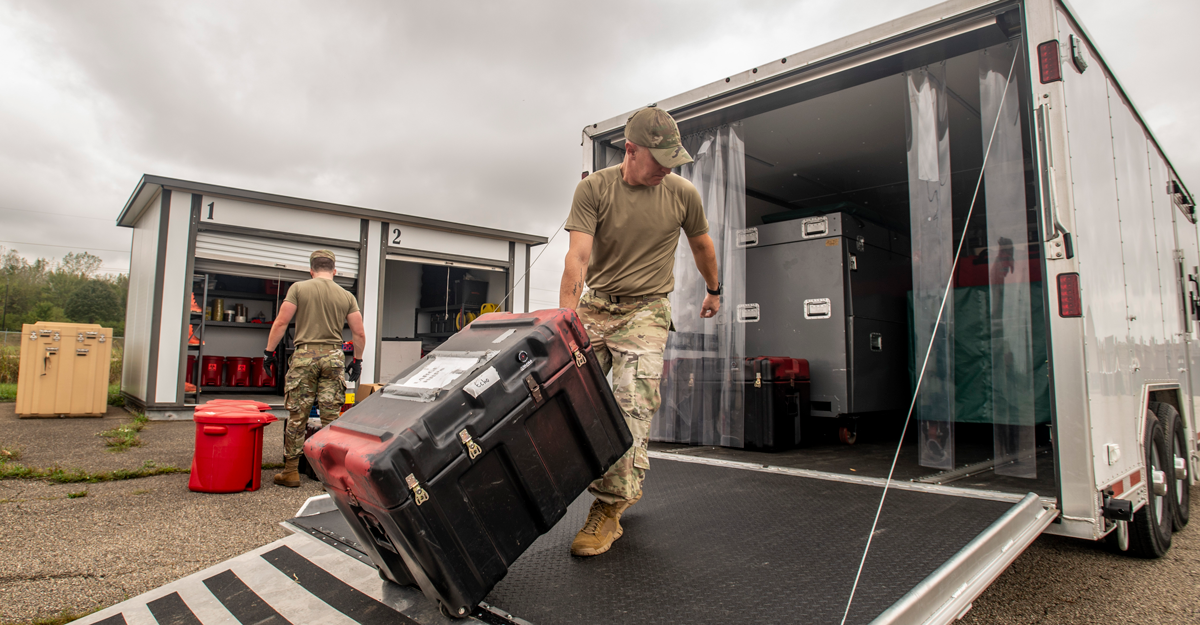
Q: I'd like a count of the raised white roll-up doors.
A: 2